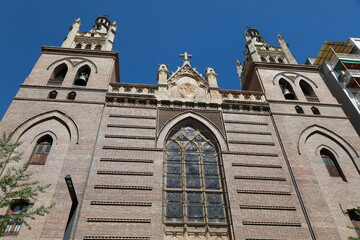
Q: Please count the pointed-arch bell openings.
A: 4